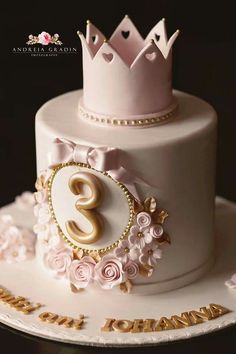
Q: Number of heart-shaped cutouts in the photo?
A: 5